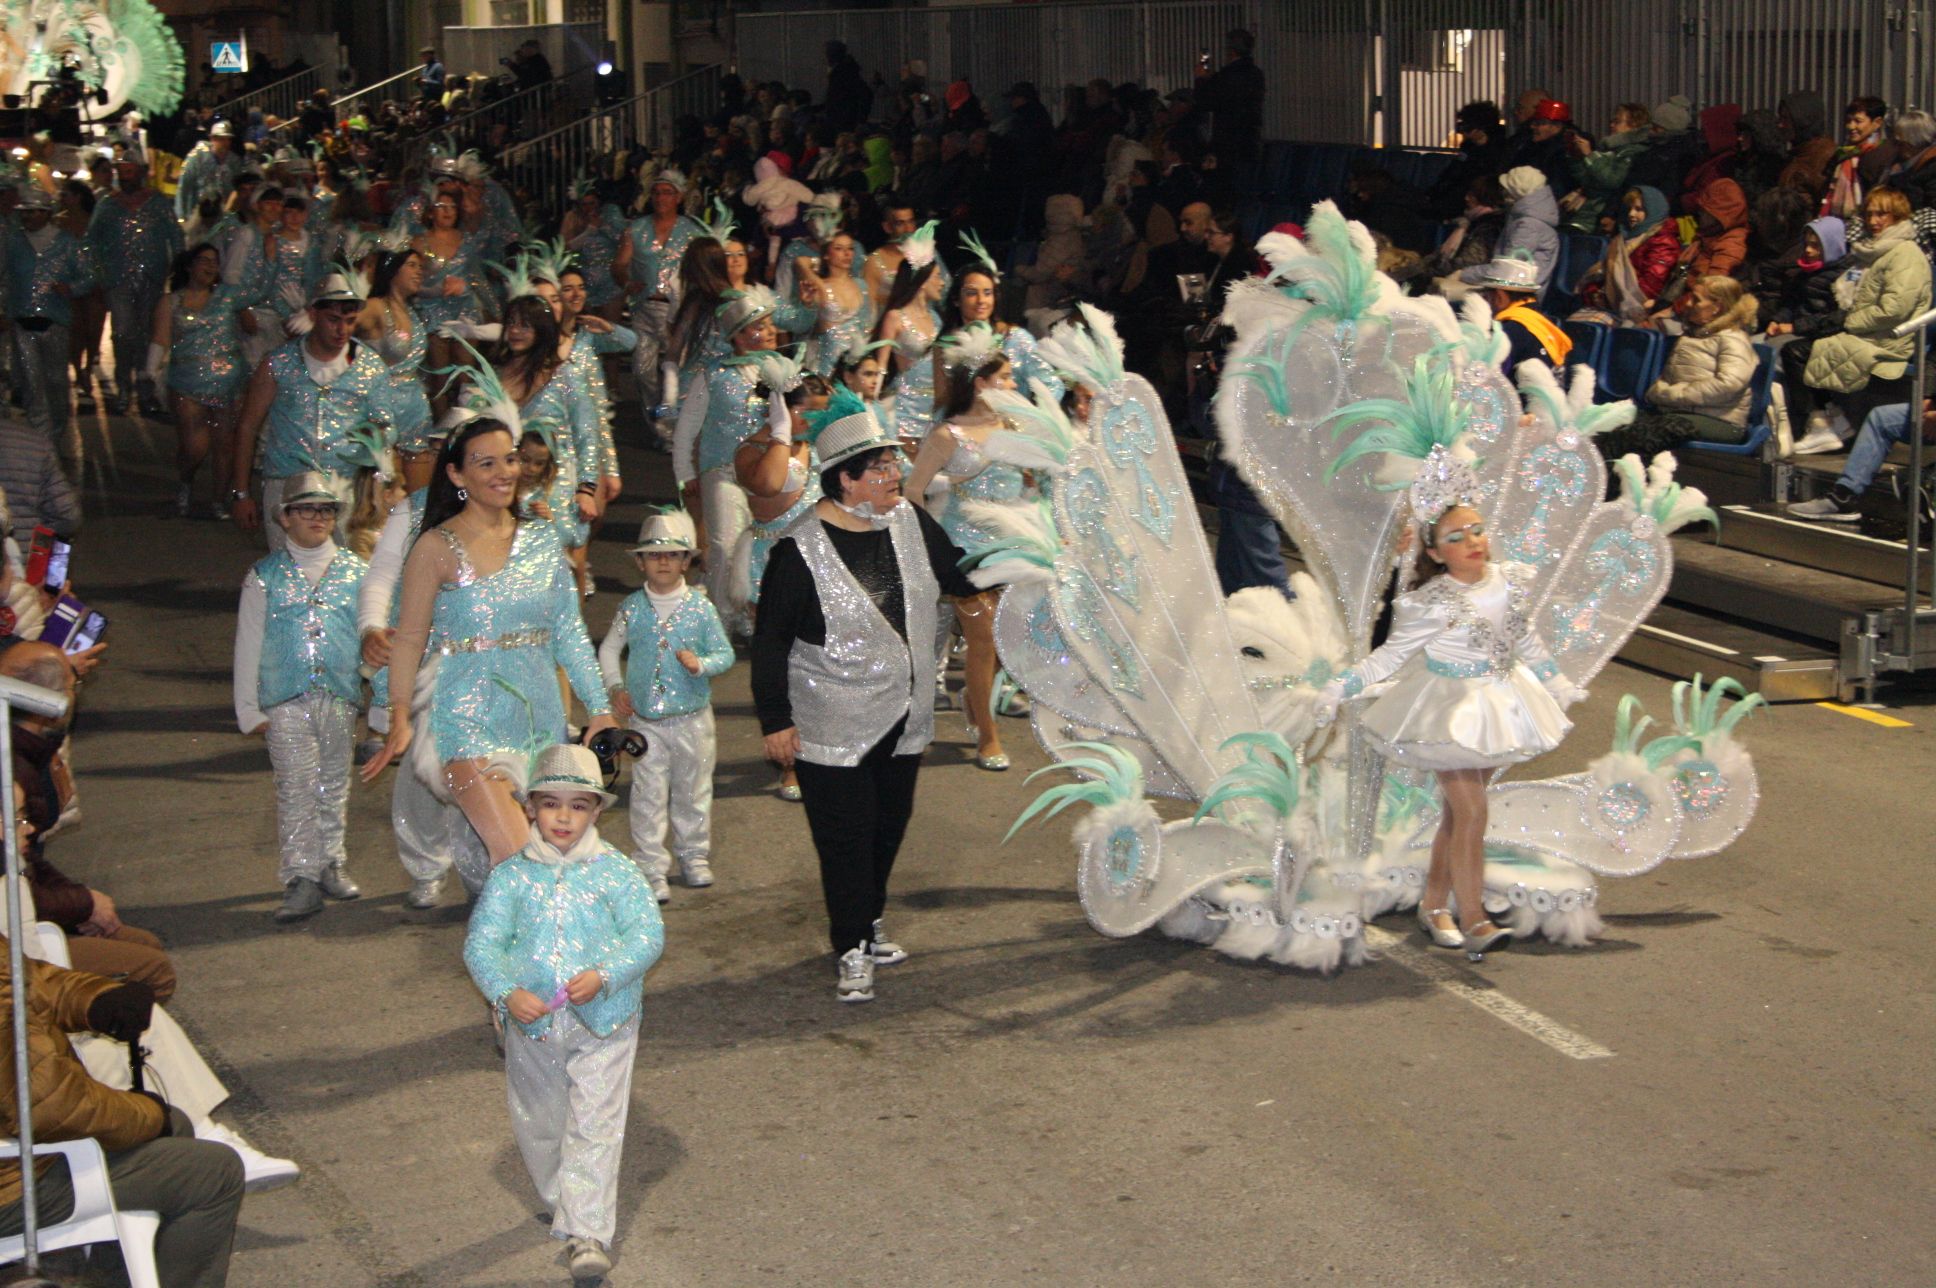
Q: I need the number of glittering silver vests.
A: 1